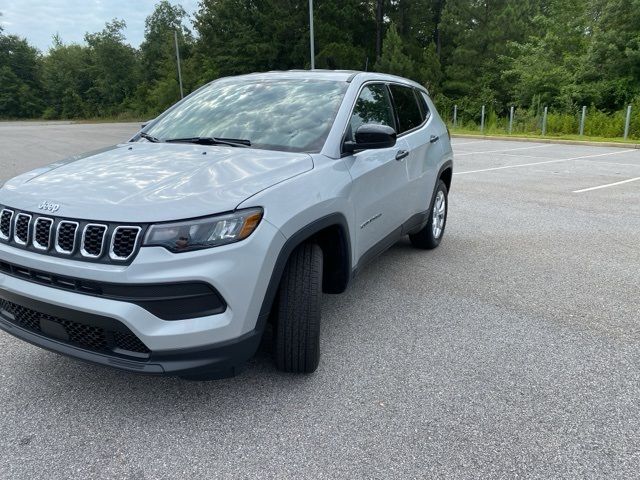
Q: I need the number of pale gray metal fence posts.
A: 6